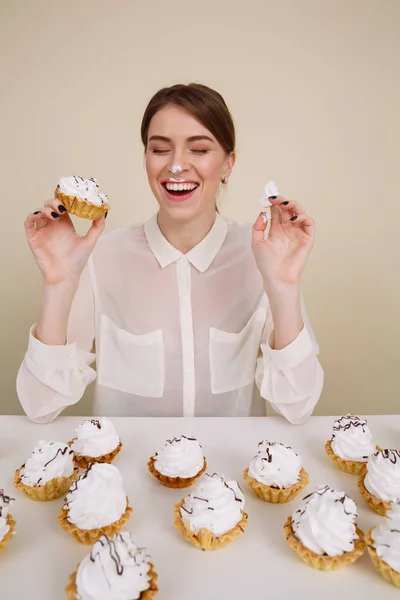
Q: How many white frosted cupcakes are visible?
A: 13